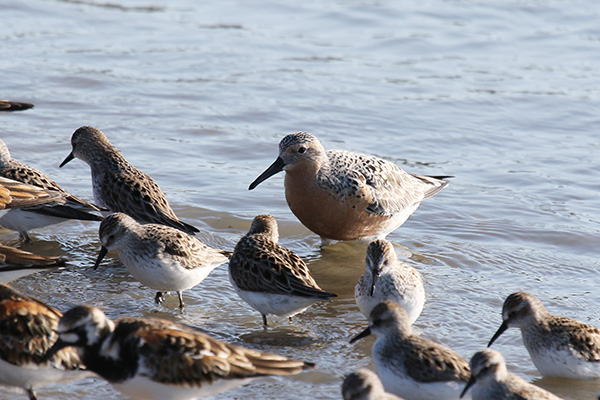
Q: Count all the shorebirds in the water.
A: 15